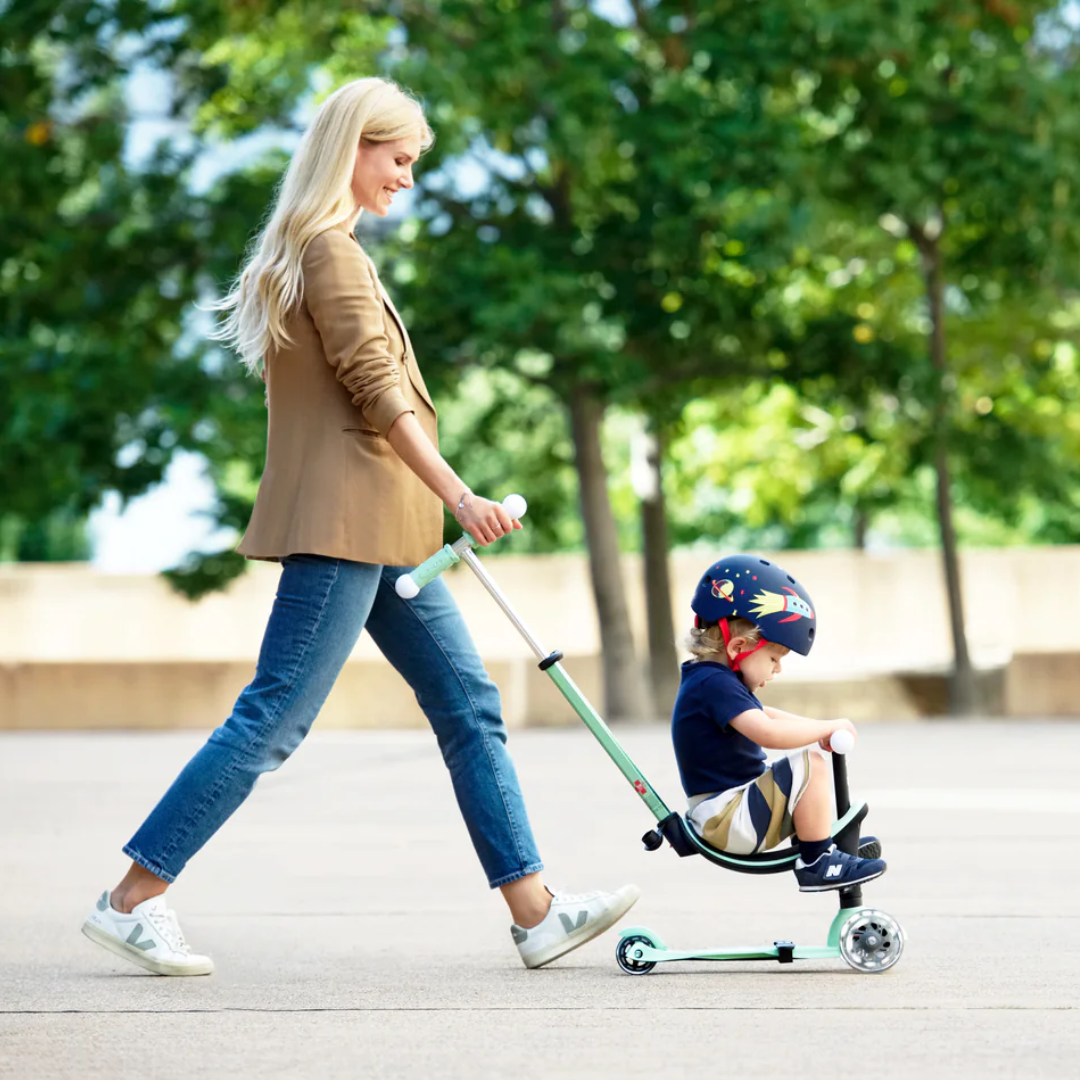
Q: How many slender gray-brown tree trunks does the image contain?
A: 3